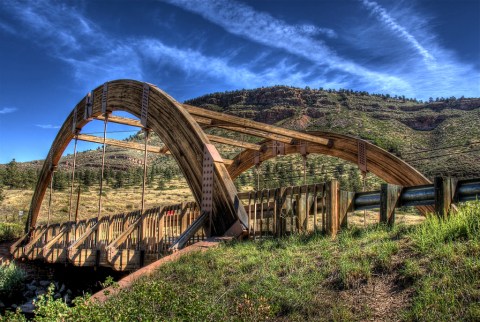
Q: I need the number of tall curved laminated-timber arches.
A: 2